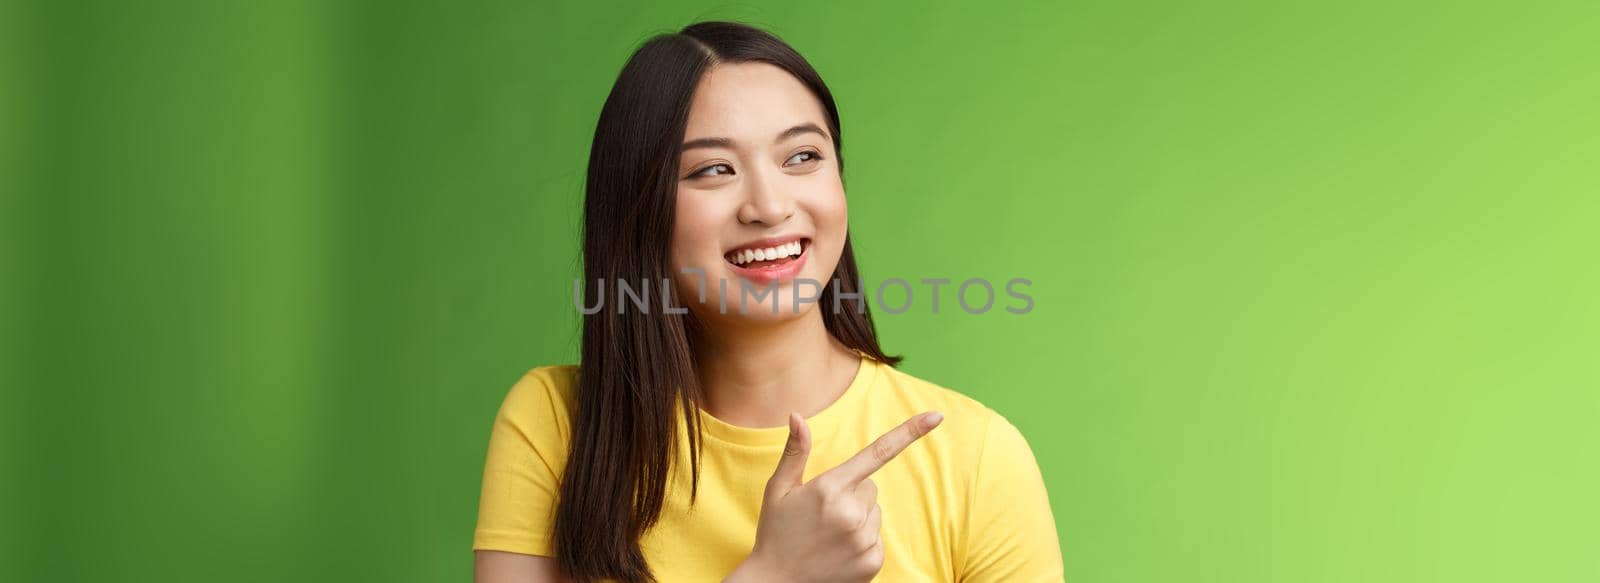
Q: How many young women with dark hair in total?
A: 1